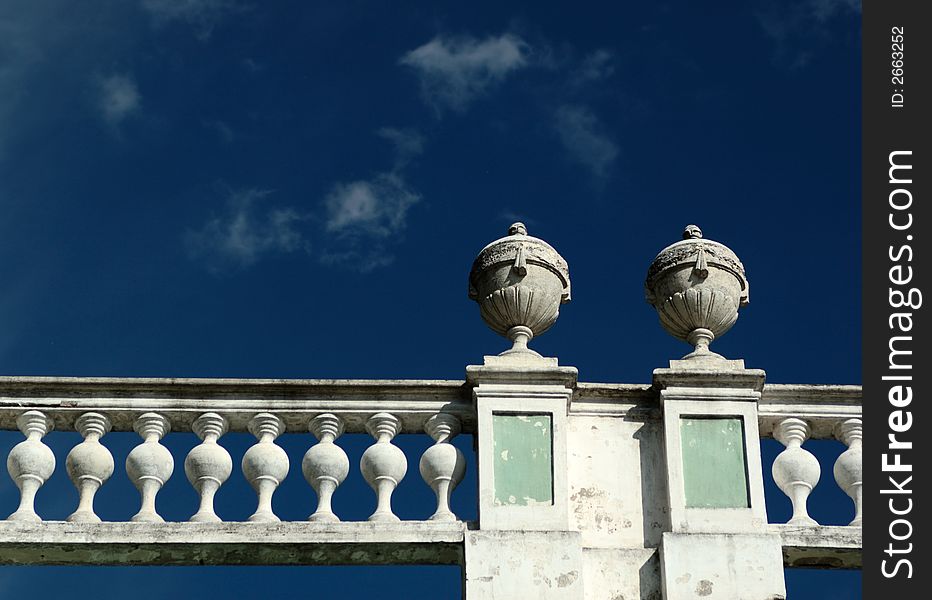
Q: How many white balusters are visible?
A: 10